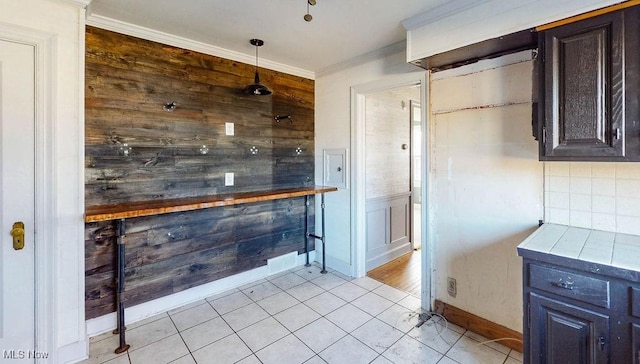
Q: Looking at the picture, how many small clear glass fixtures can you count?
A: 4